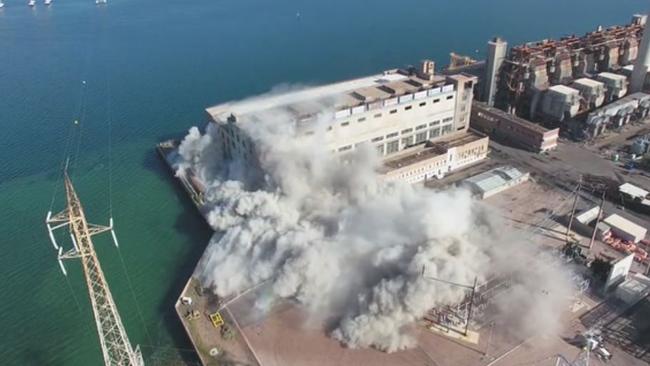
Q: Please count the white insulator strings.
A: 7